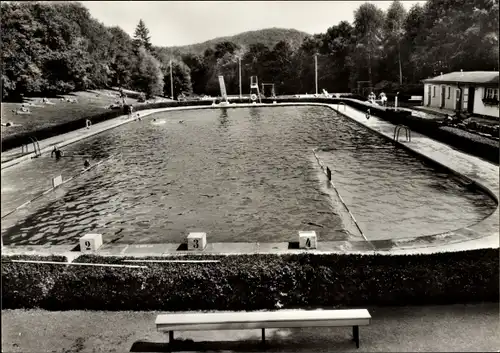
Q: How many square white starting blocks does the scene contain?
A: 3